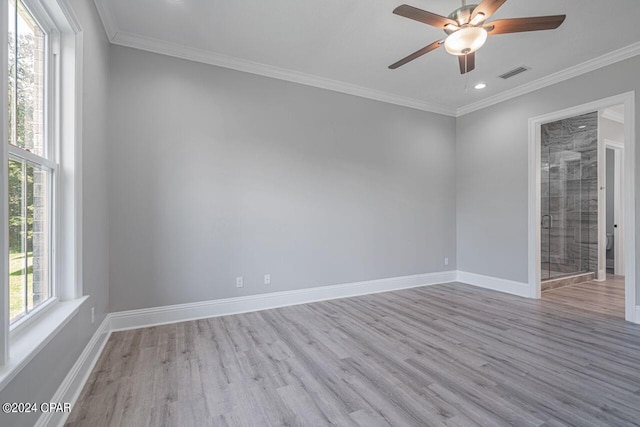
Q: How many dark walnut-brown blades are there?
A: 5